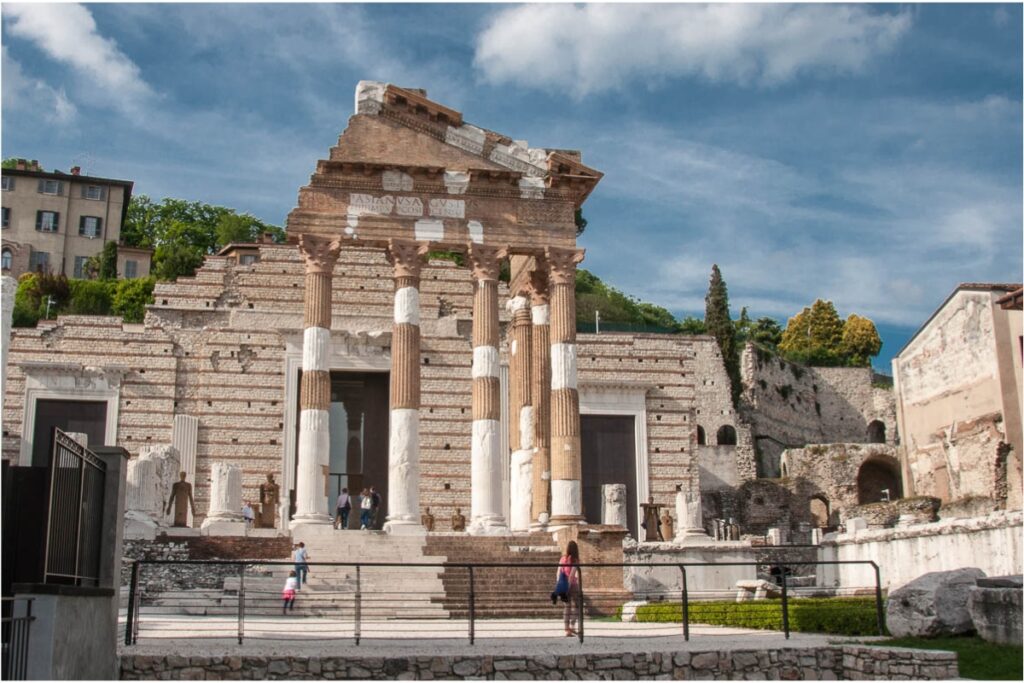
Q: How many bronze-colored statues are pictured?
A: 6